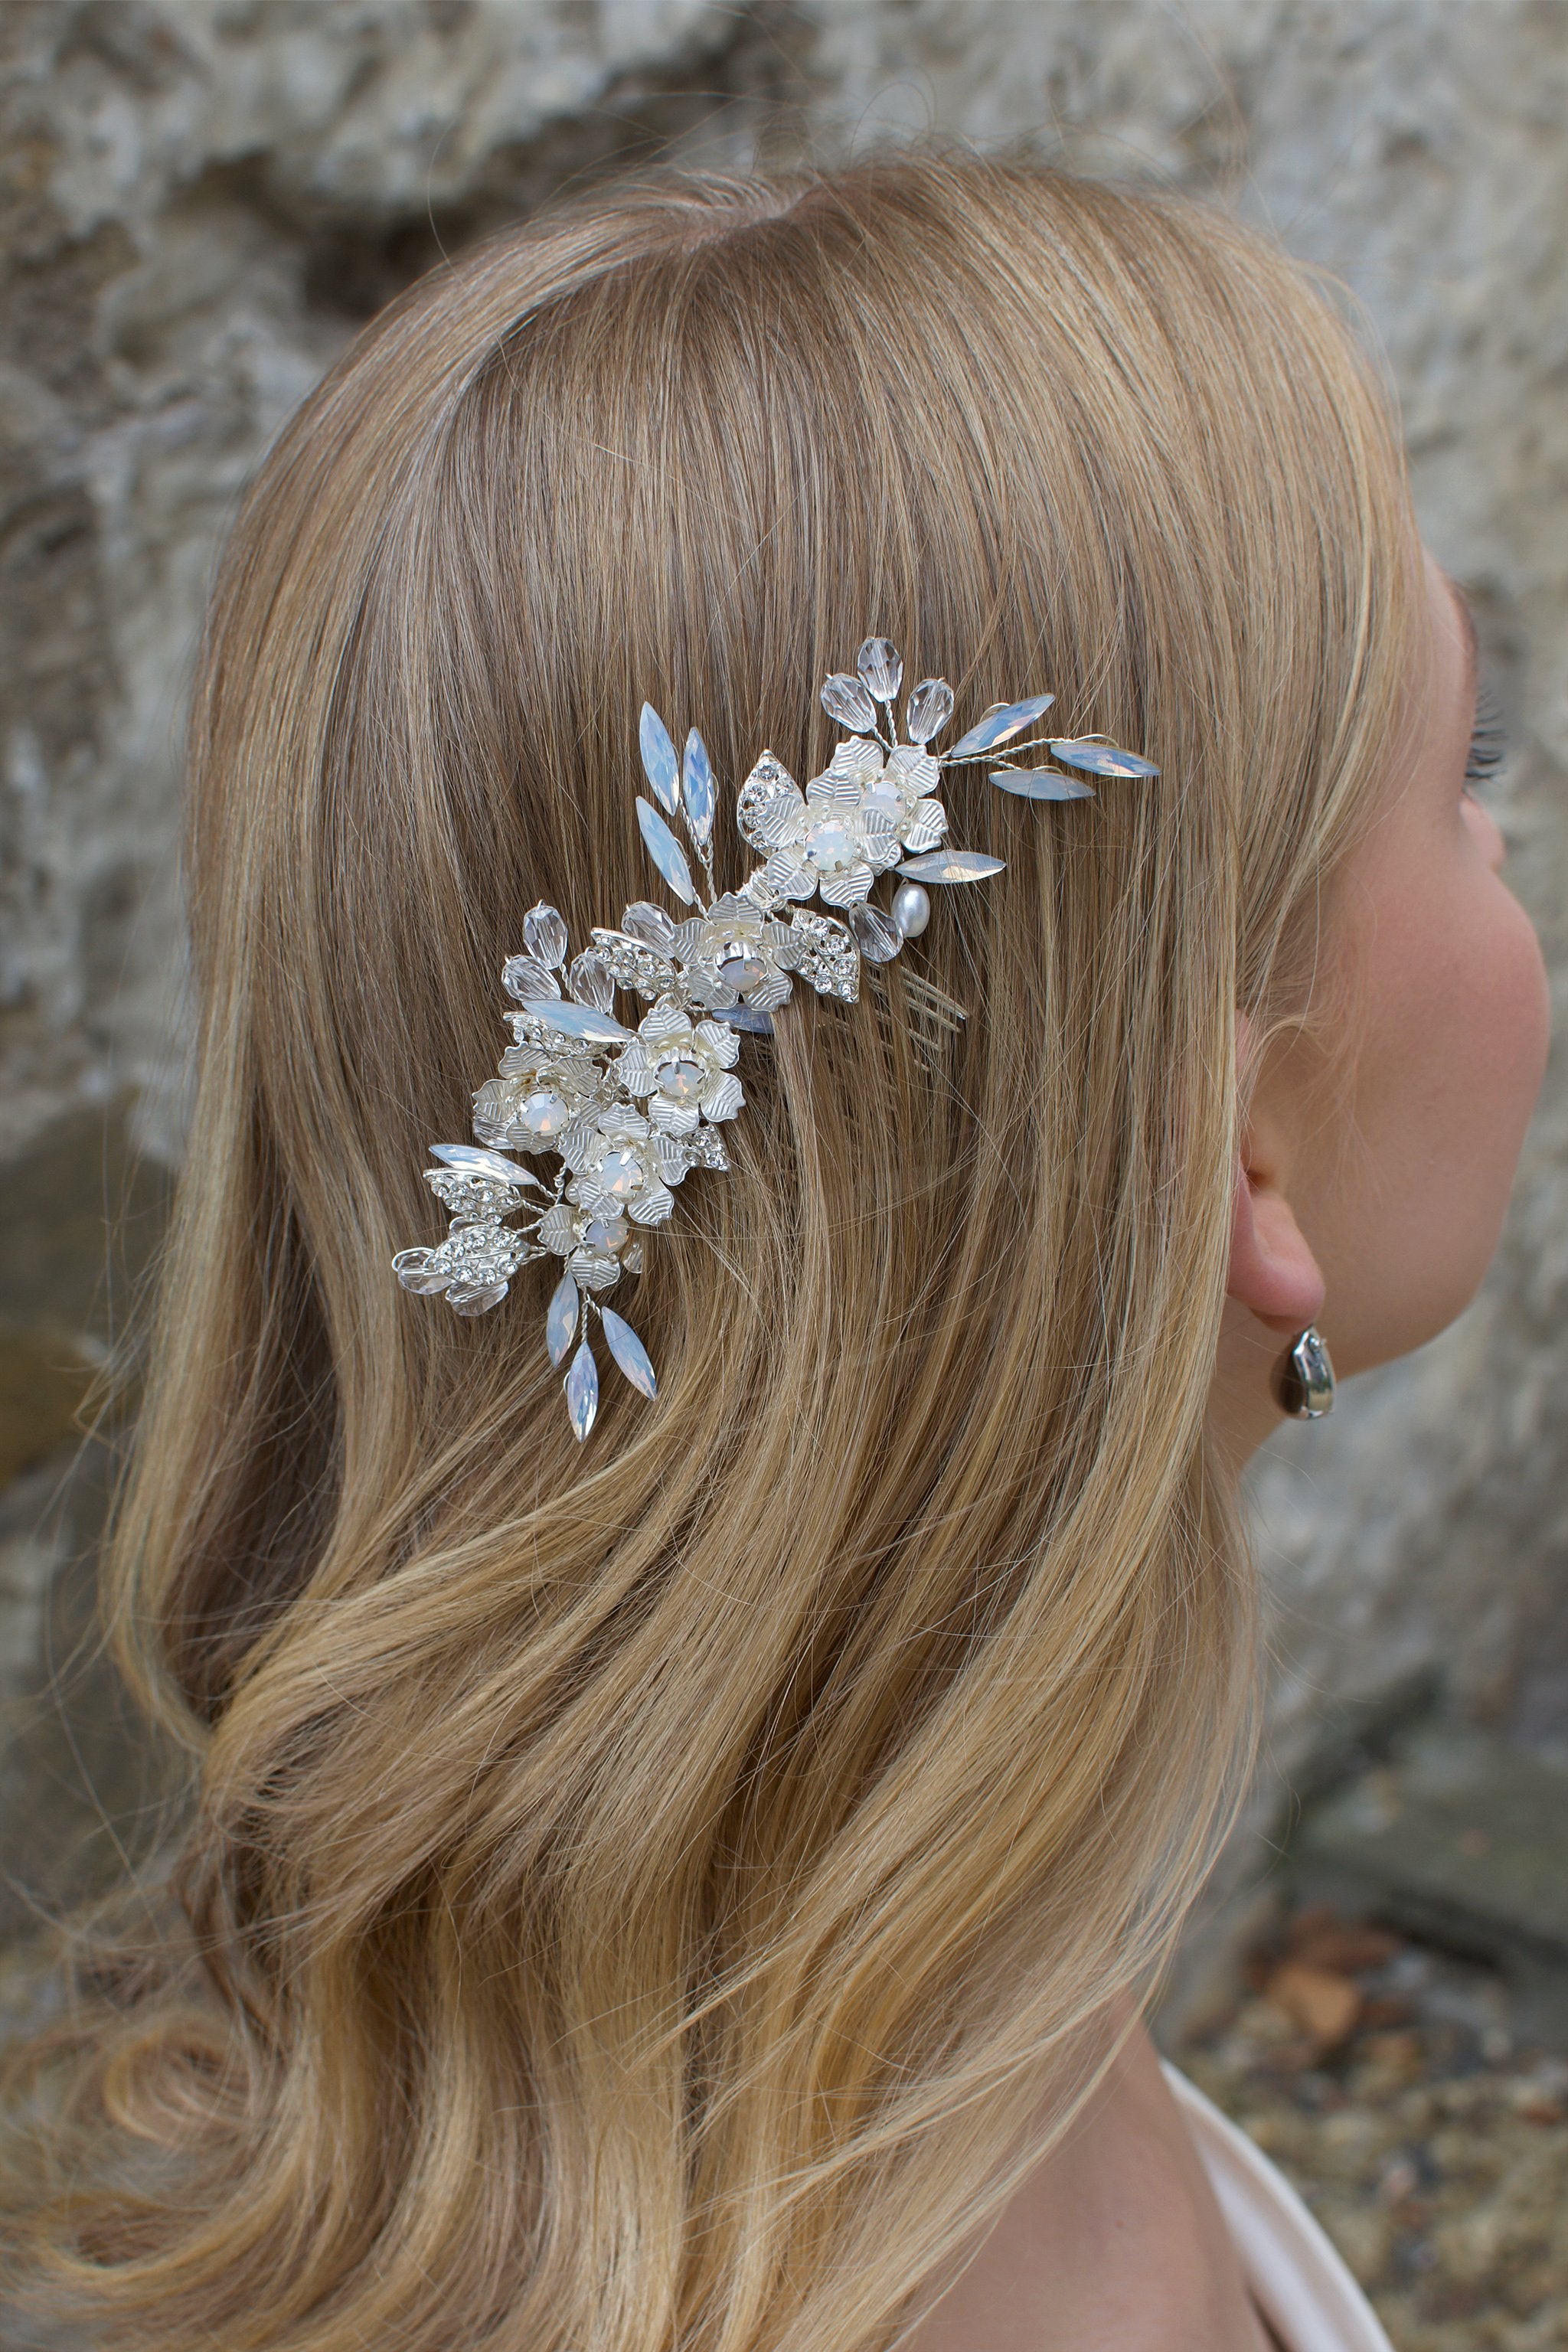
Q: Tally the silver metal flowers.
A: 7